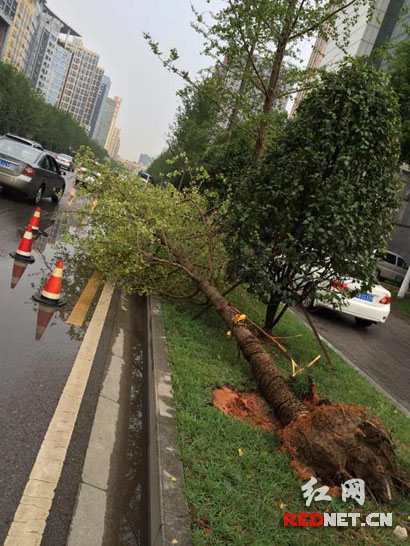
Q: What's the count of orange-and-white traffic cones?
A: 3